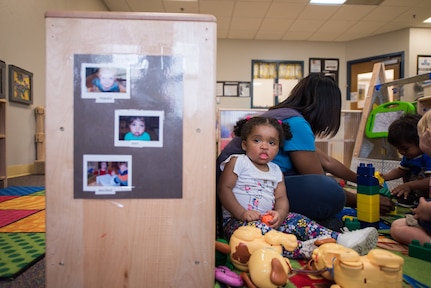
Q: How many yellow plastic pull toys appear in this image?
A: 2